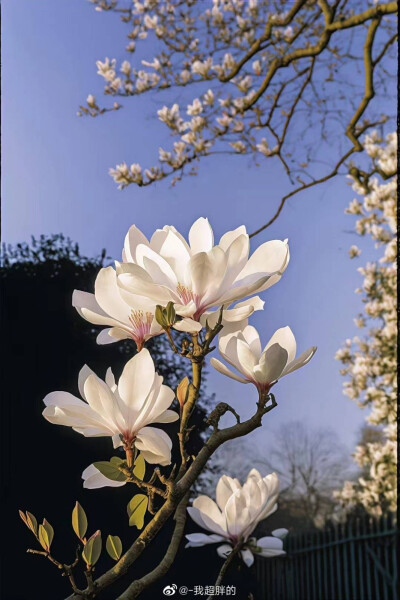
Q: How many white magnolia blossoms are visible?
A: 5